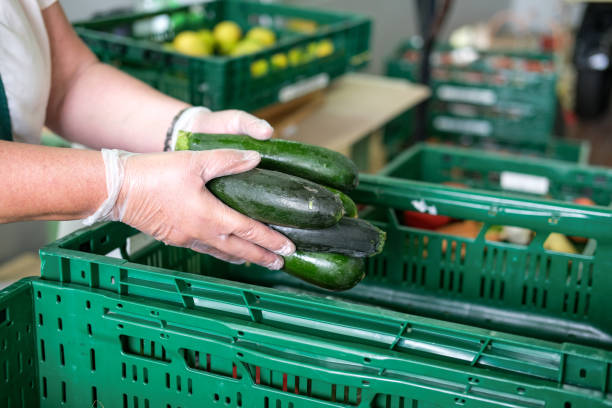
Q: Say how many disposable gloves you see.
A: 2